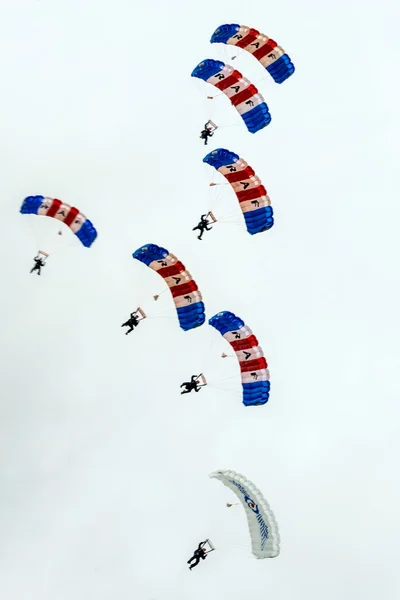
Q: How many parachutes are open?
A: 7